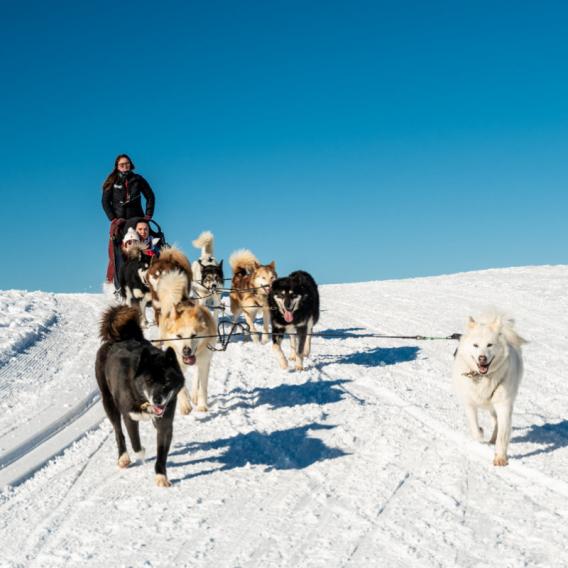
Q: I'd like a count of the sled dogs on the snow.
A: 8